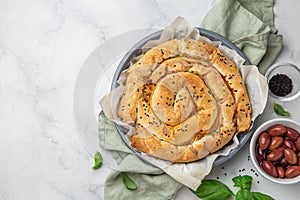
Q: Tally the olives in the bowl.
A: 14